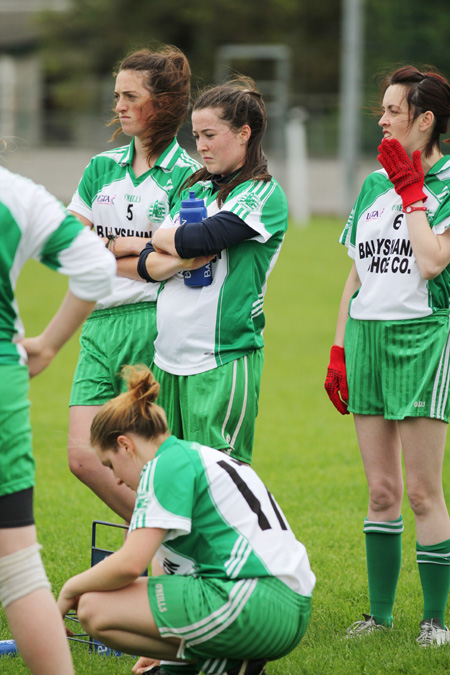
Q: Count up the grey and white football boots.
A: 2